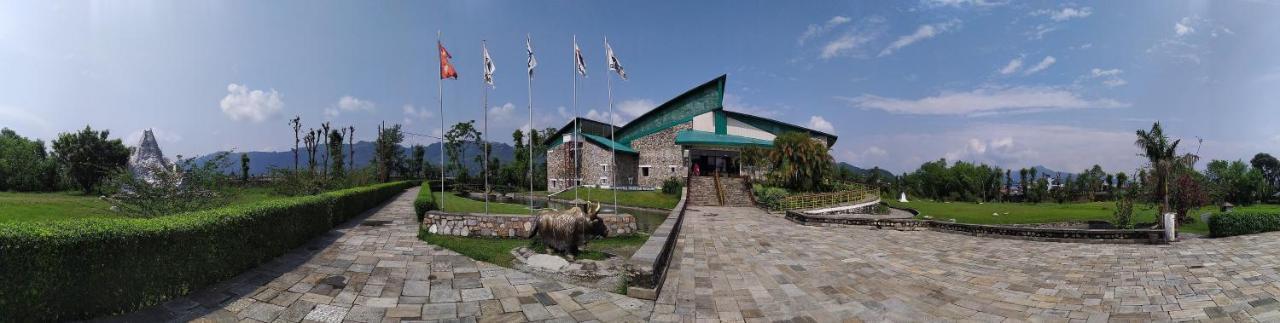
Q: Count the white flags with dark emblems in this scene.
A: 4